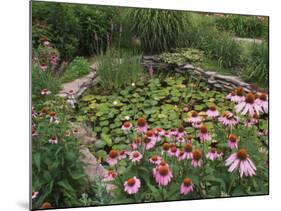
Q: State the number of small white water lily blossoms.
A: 3